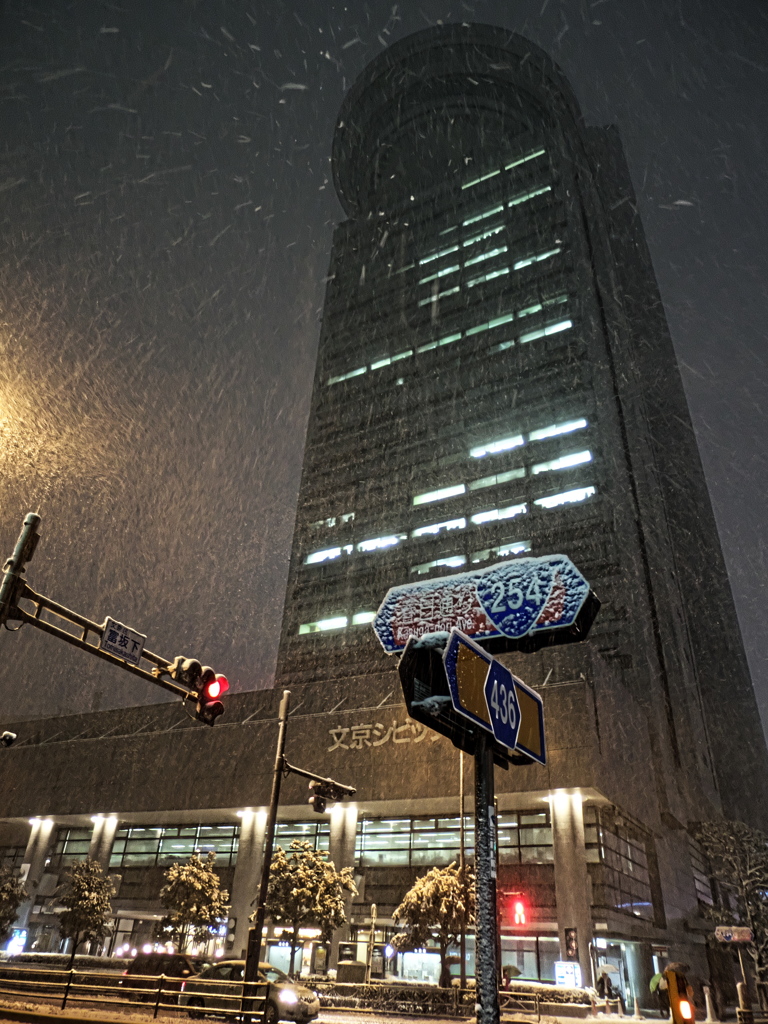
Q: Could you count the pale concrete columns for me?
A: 5